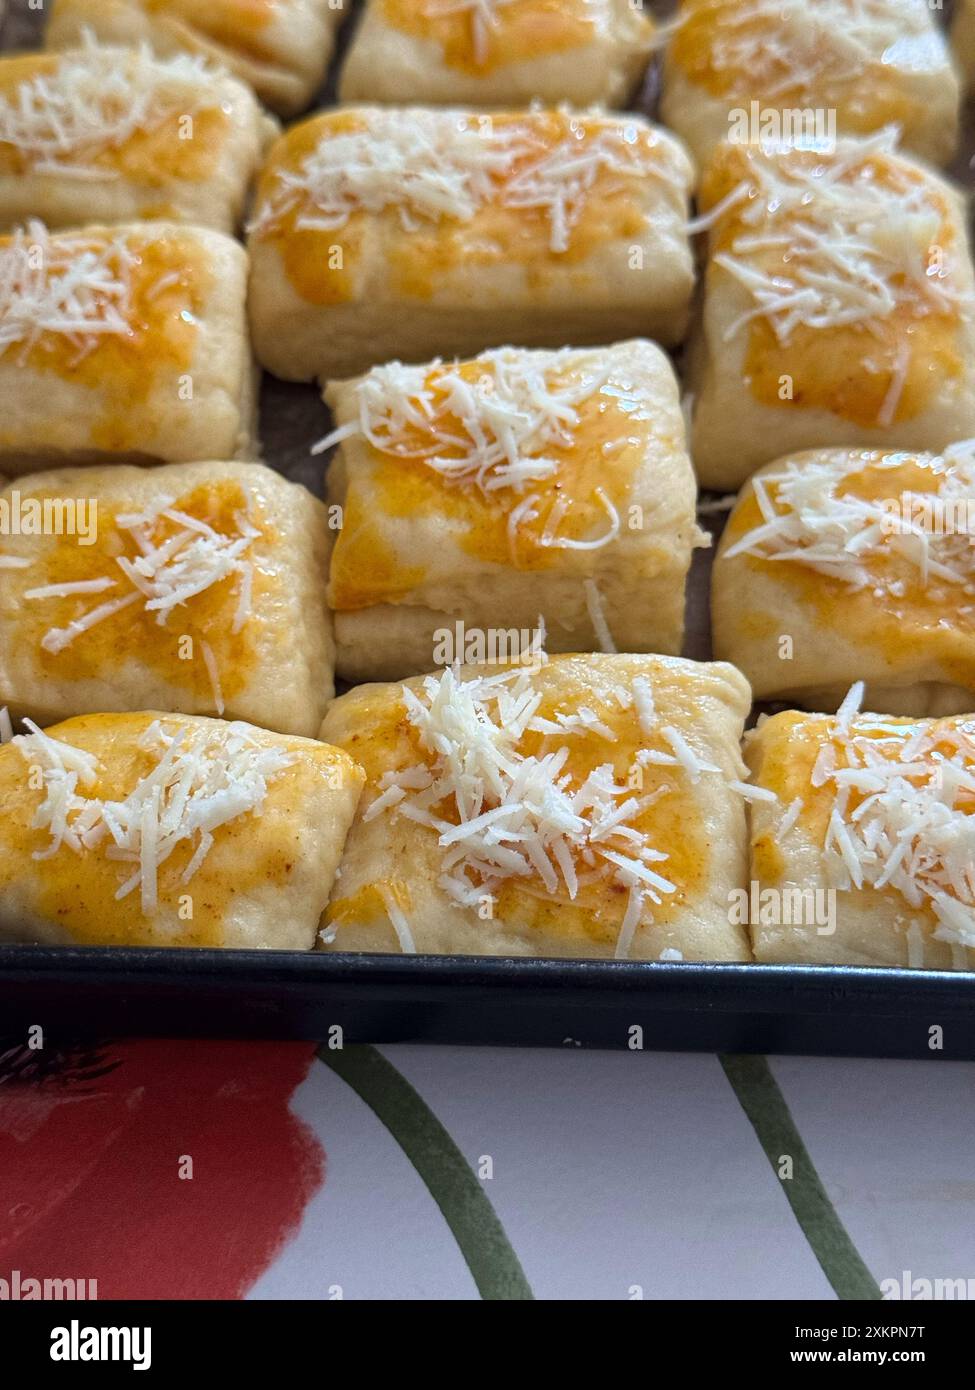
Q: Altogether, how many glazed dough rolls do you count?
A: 13